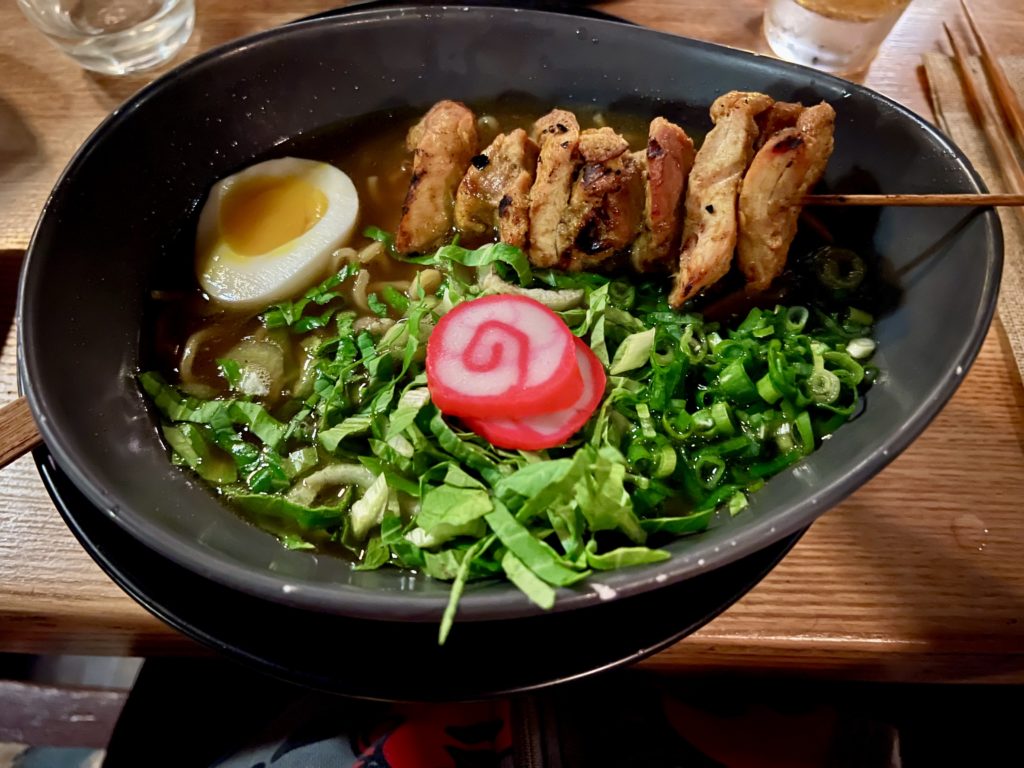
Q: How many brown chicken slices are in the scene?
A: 7